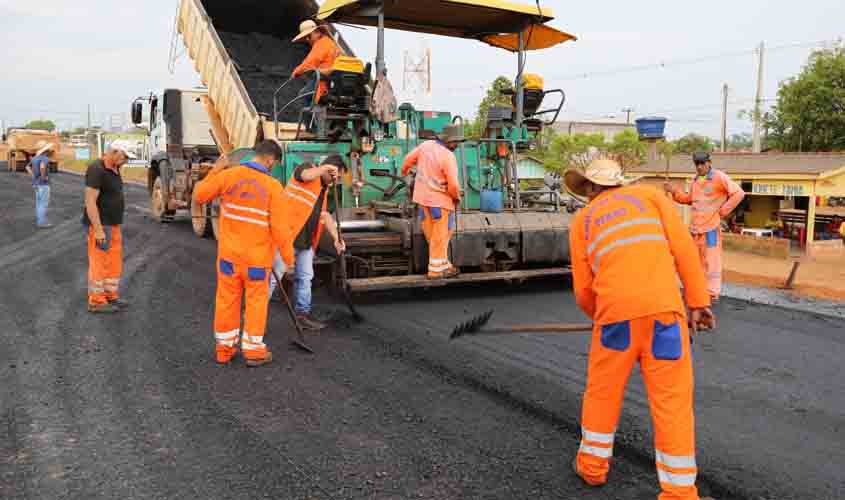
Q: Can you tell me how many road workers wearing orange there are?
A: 7